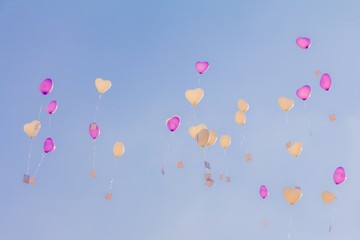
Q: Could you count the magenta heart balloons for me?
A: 11